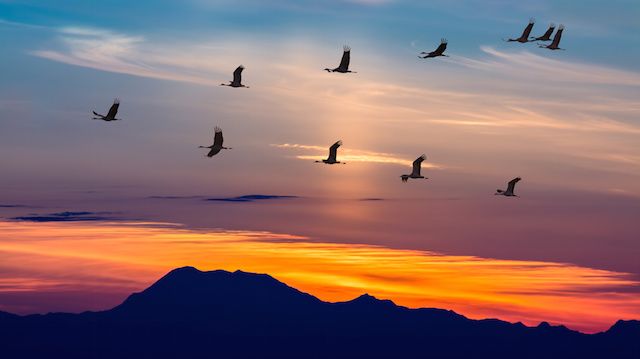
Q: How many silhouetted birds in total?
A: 11